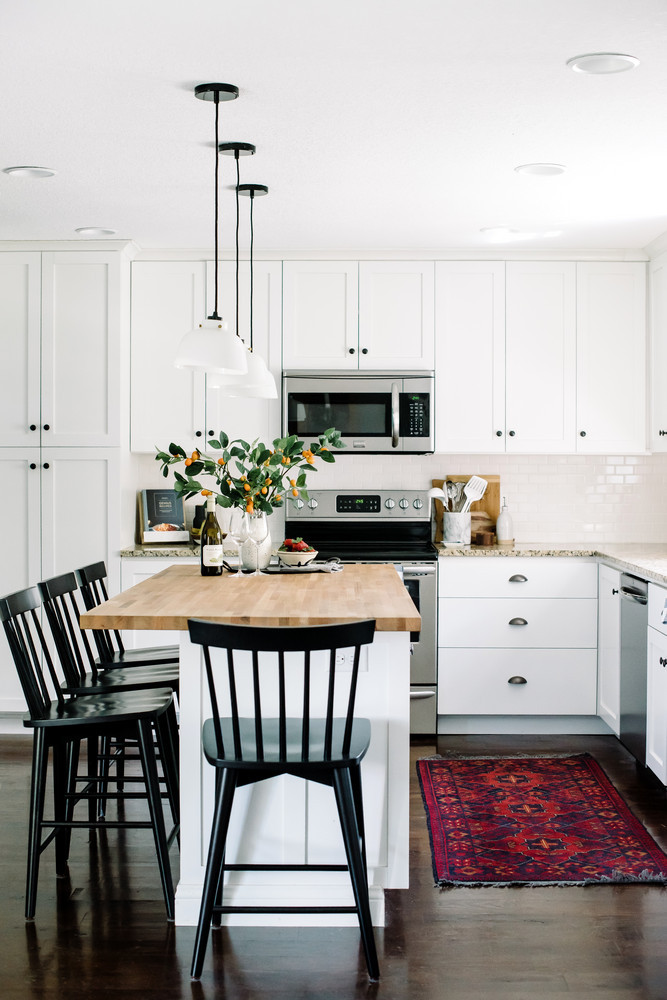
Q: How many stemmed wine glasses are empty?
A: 2